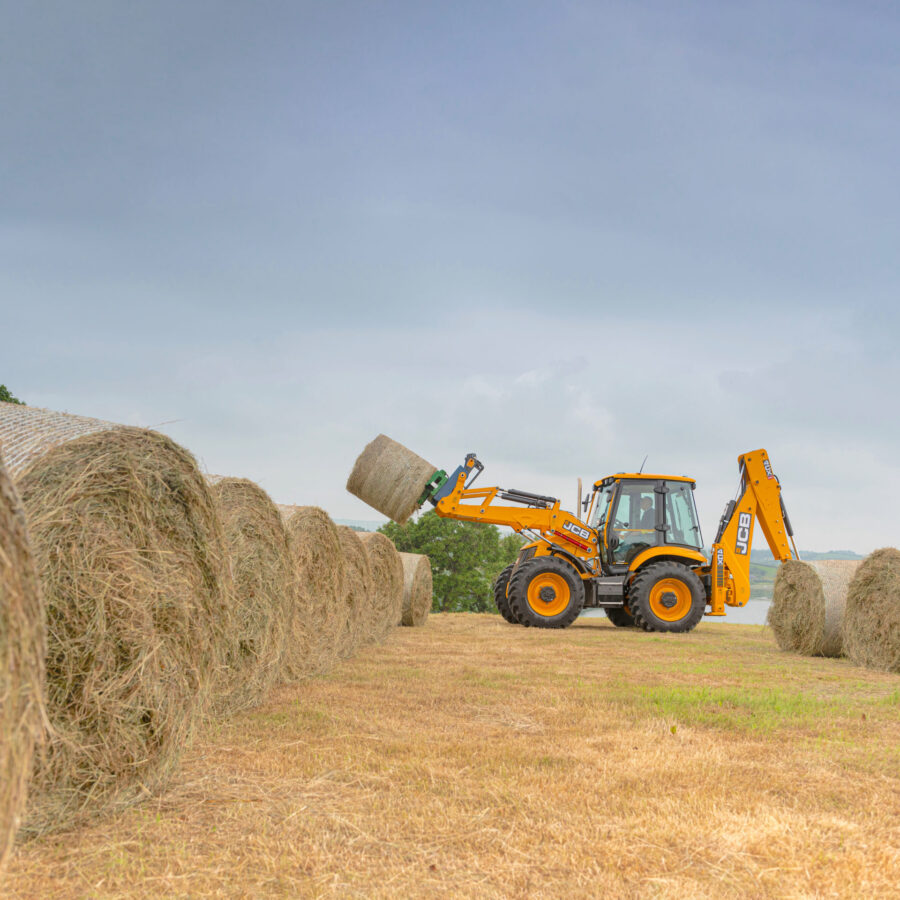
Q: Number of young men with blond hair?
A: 0